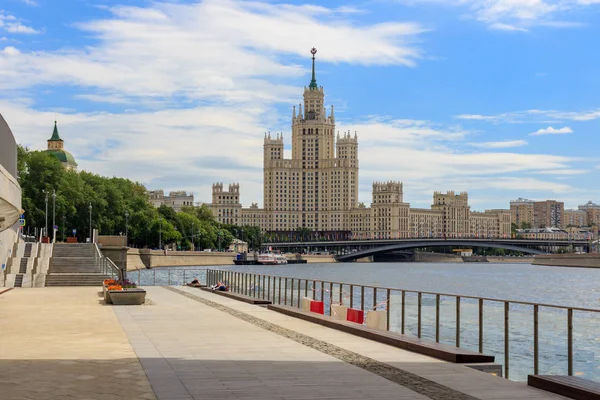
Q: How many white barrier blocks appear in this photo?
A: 3